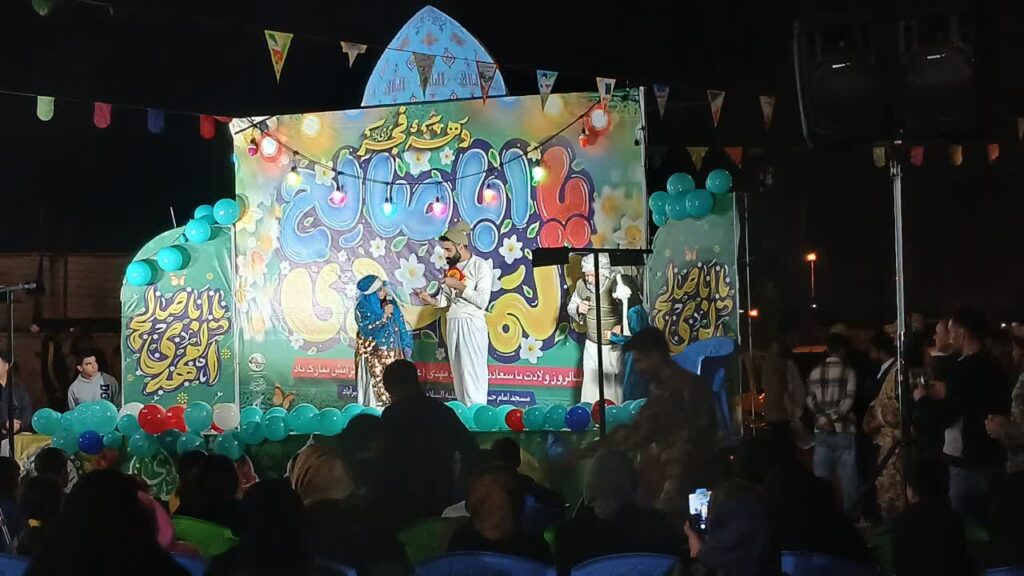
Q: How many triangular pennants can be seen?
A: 12